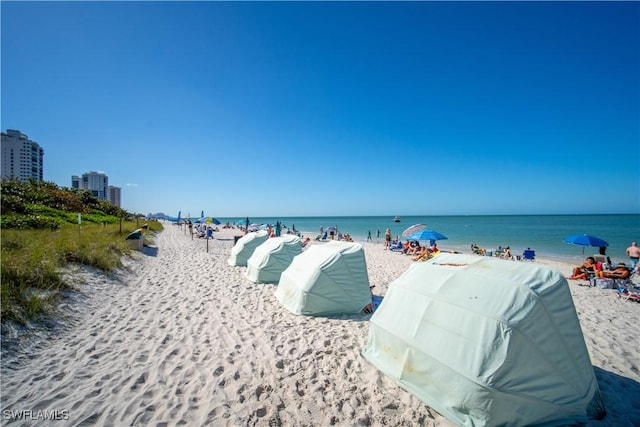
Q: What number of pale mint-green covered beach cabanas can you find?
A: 4